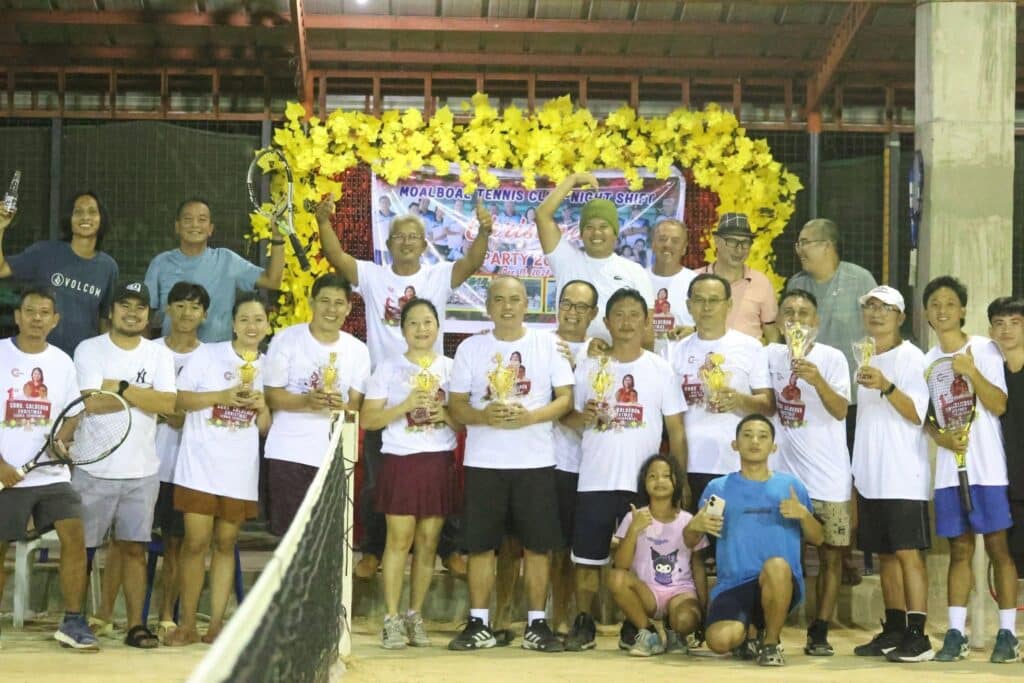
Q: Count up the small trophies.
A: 8